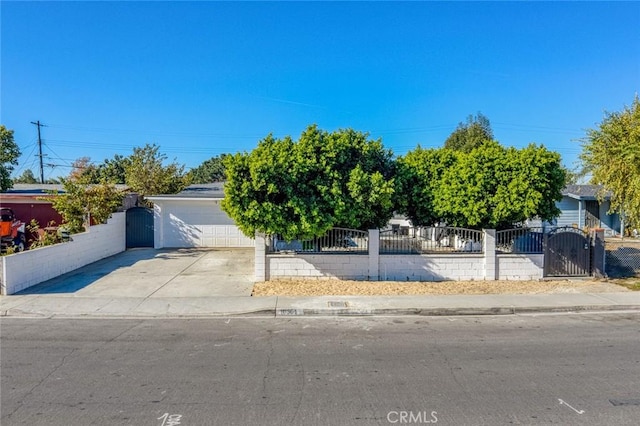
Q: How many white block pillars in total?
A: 3